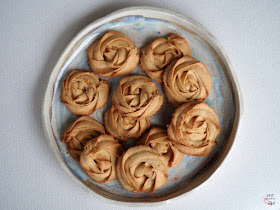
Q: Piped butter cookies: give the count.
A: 11